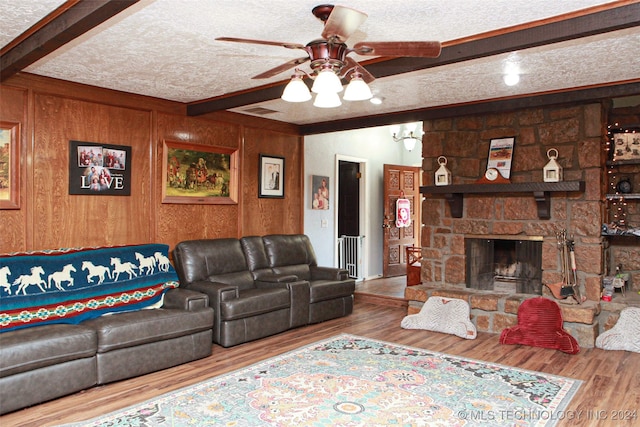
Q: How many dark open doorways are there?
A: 1